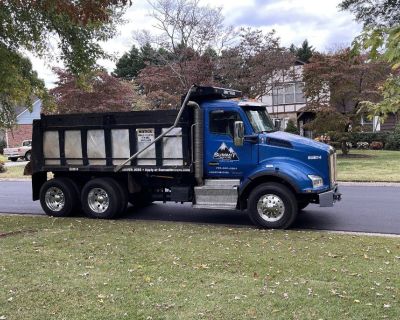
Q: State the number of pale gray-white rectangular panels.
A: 6